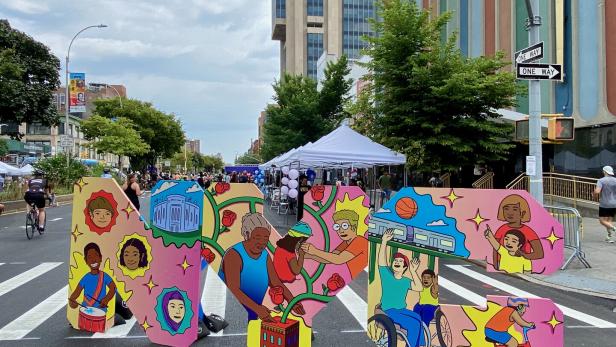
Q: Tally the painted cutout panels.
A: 3